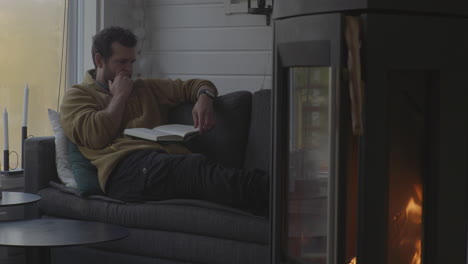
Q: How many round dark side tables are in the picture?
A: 2